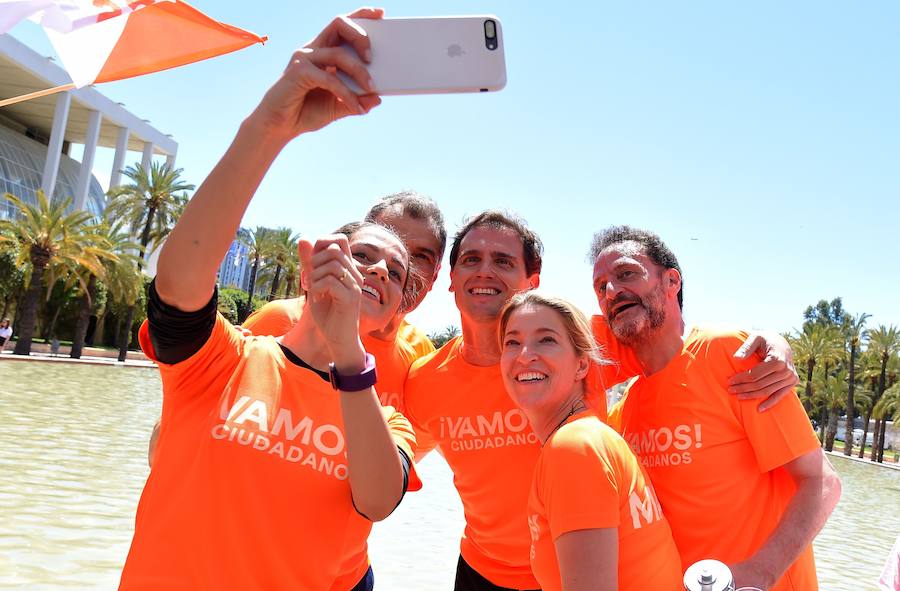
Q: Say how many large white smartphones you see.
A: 1